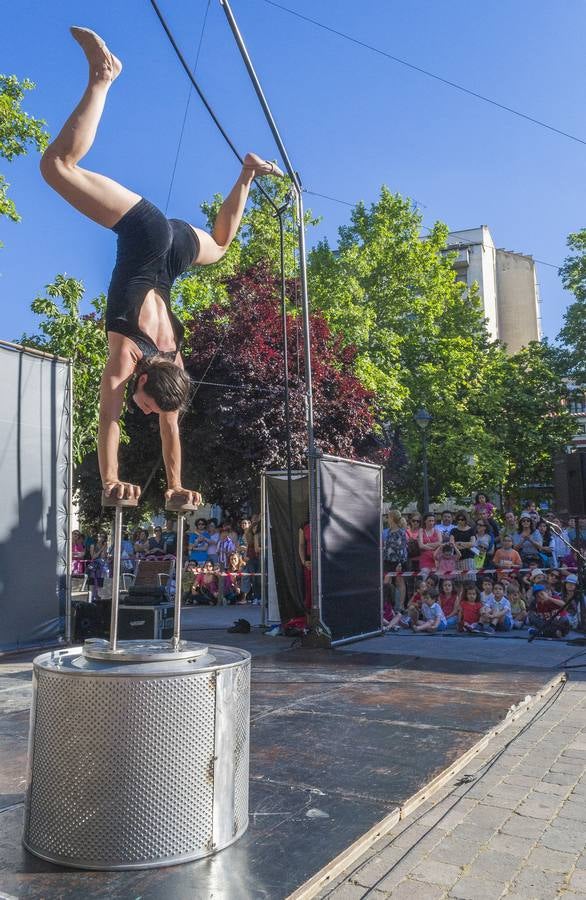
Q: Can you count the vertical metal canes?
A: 2